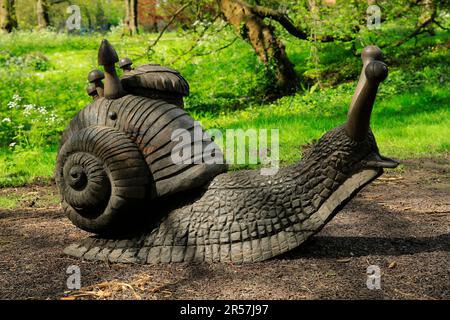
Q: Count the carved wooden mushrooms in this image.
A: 4